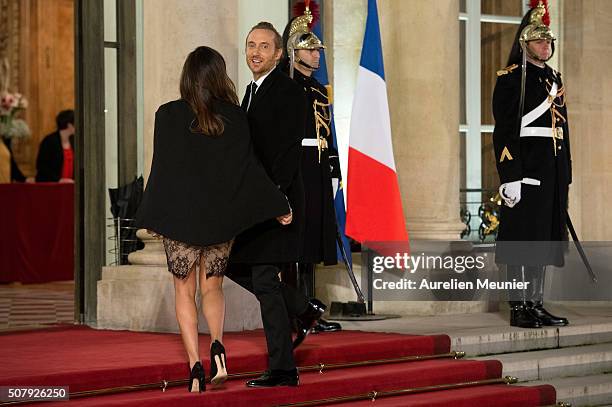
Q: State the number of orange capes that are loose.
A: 0